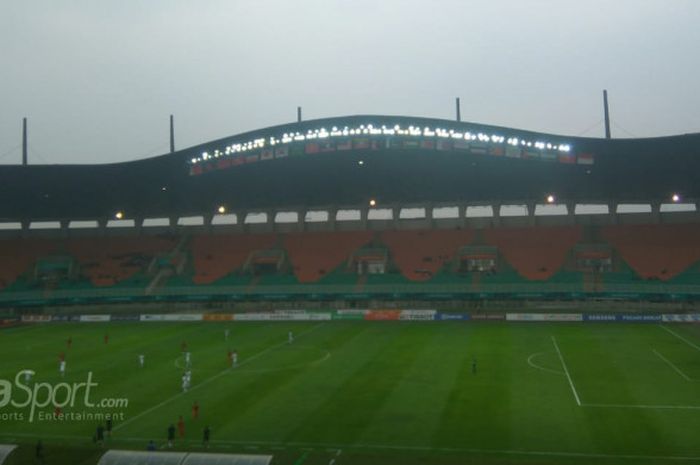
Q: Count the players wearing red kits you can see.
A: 8